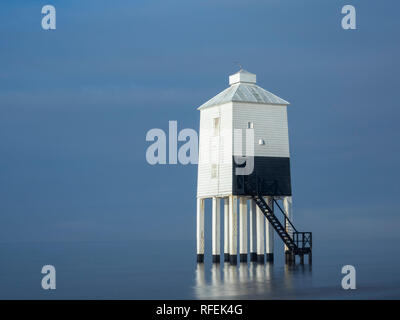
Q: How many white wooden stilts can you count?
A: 9